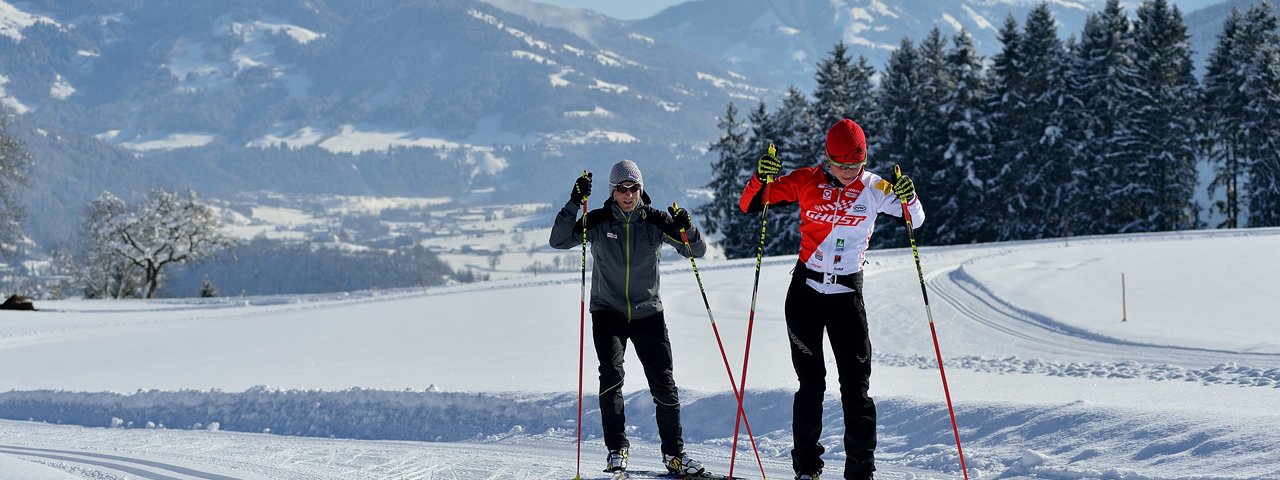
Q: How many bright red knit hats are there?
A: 1